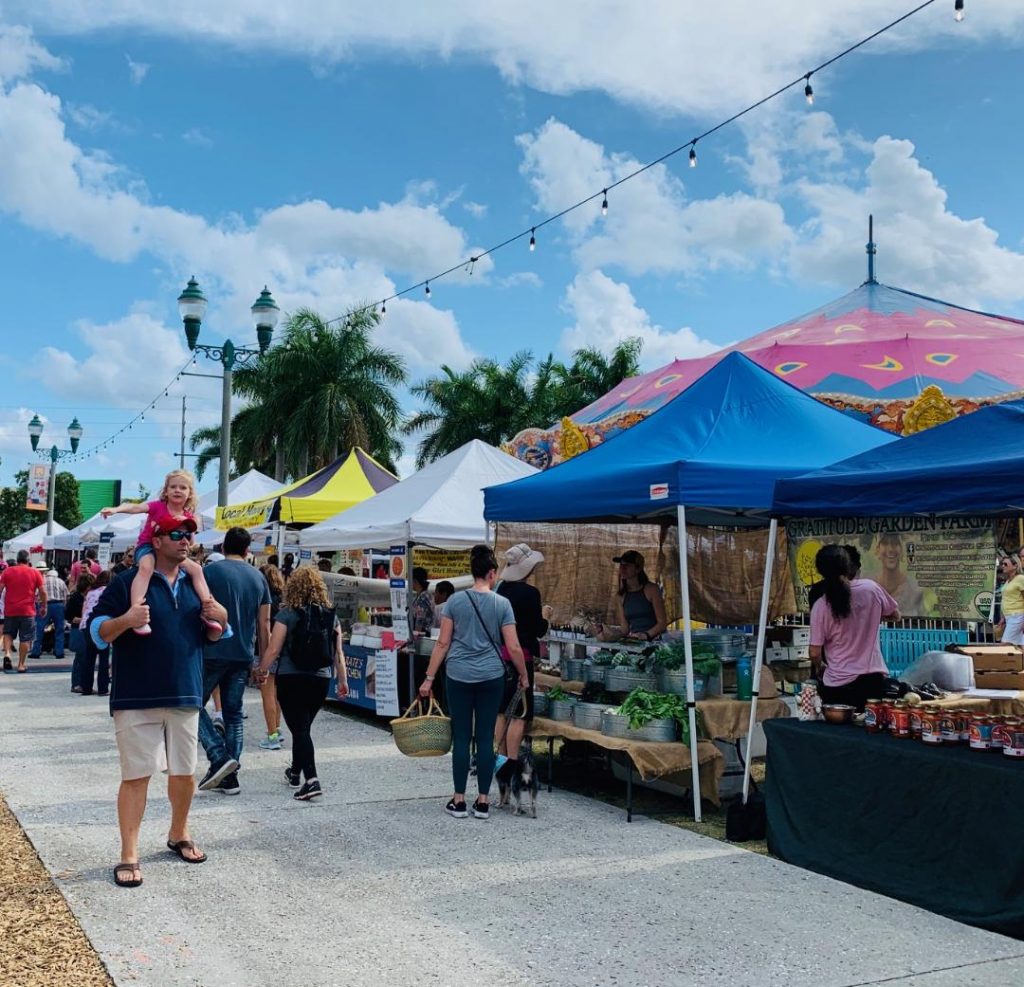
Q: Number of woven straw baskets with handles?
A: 1